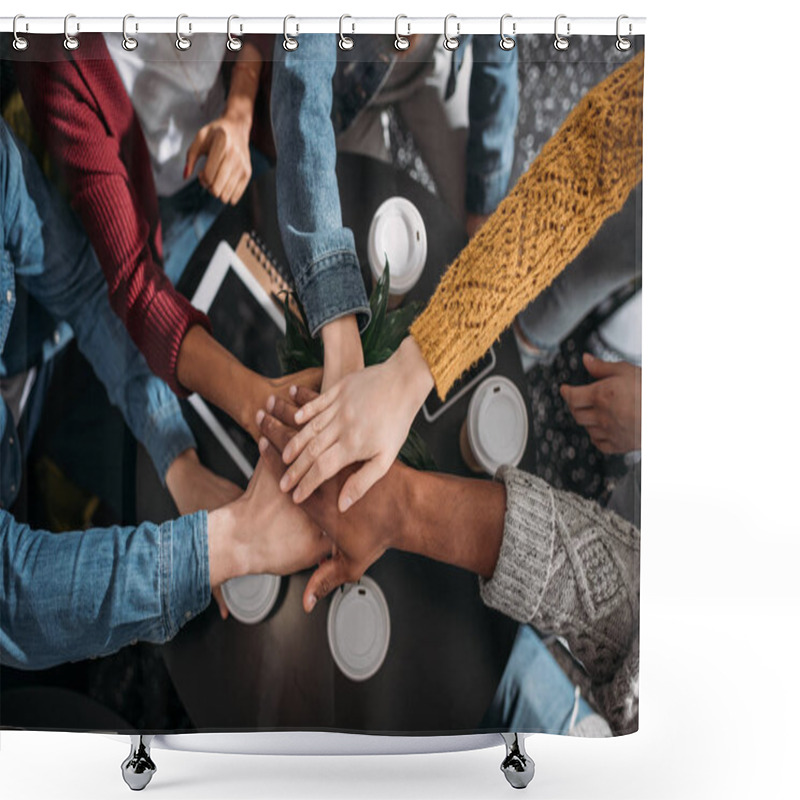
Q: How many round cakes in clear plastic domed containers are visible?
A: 0